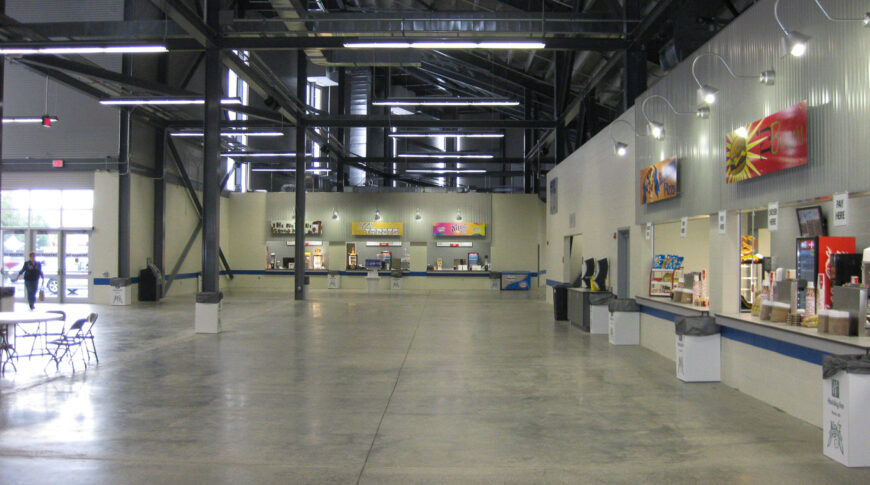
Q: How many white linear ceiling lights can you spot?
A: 11